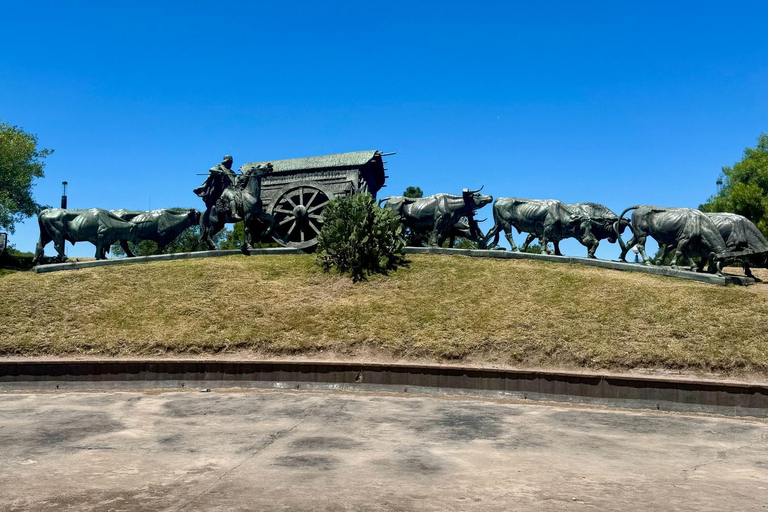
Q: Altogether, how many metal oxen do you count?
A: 8